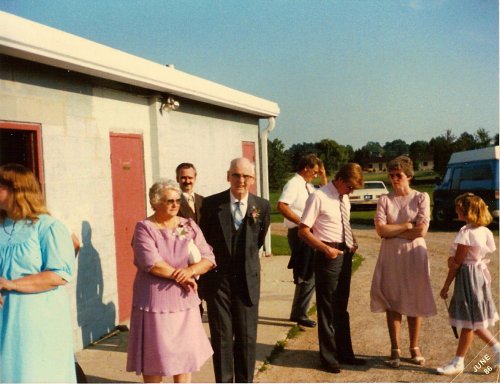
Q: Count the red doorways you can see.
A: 3